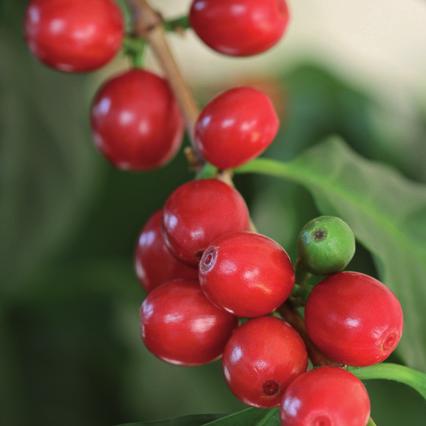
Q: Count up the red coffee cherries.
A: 11